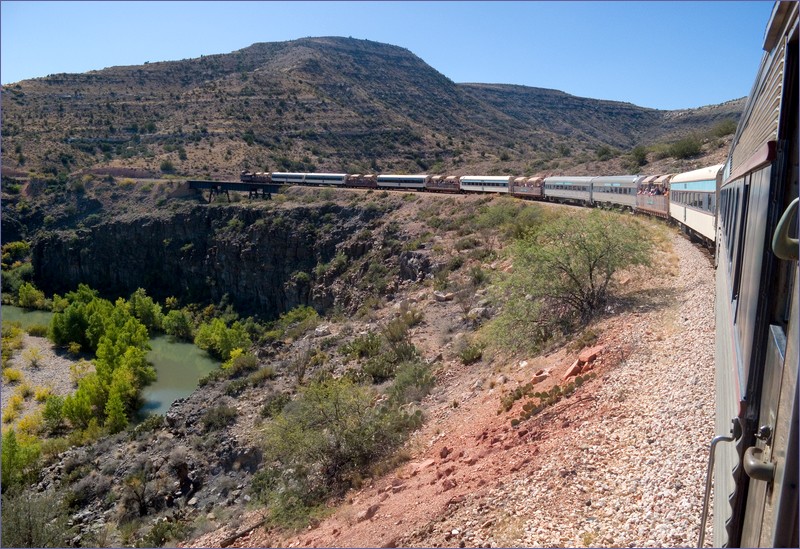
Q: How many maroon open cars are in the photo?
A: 5